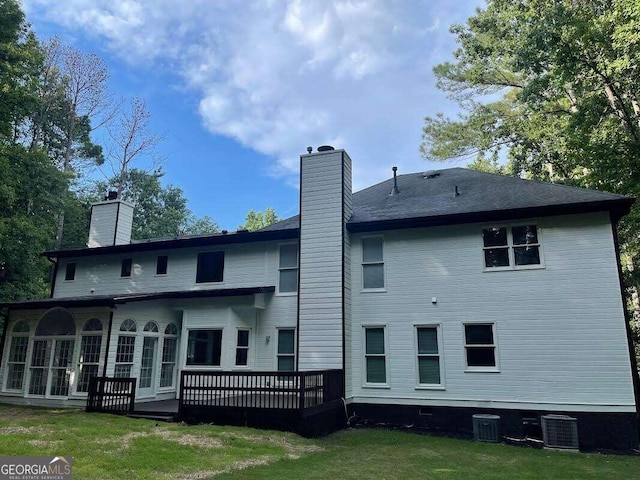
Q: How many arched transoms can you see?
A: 6